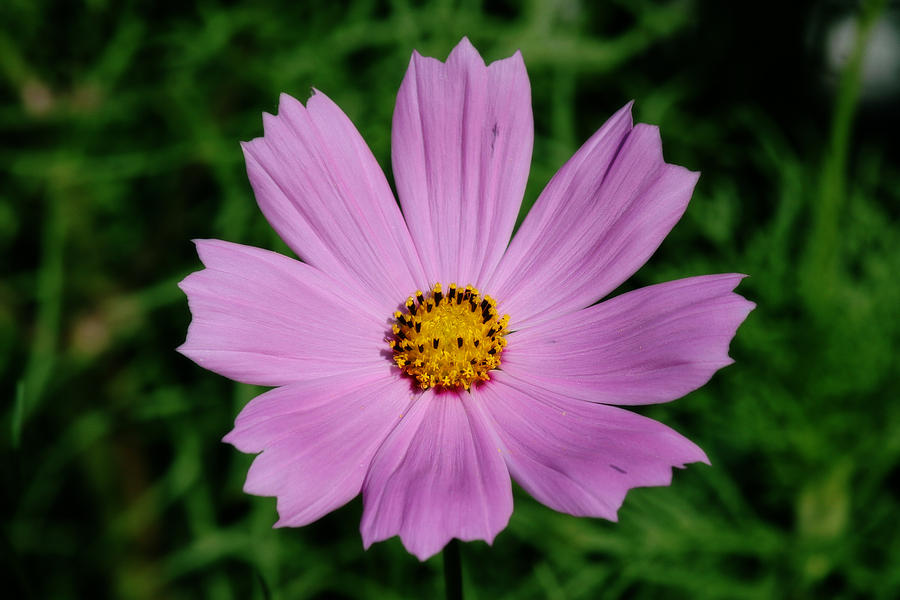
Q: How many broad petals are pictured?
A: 8